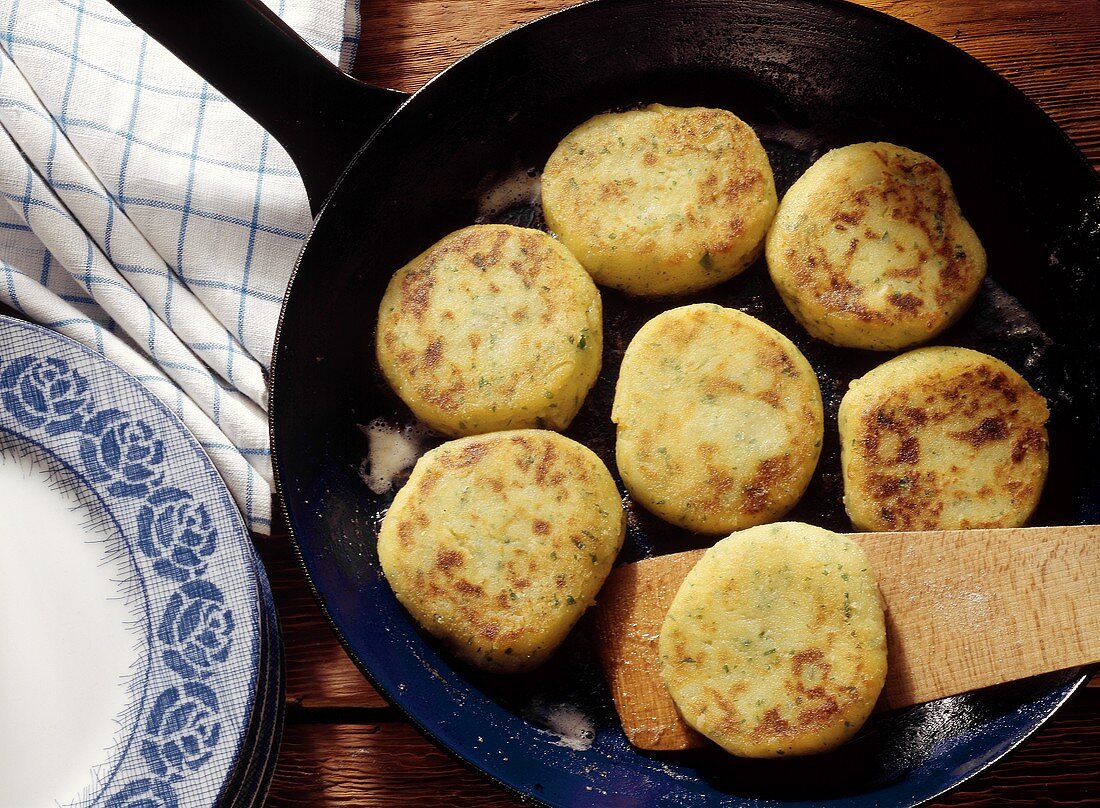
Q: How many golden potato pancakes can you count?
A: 7